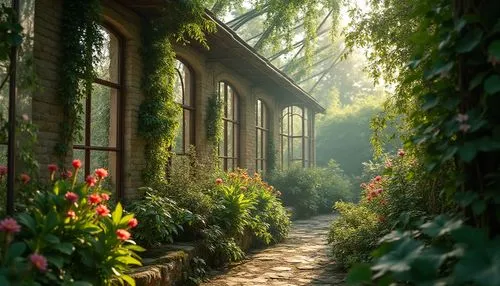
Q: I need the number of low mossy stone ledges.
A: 1